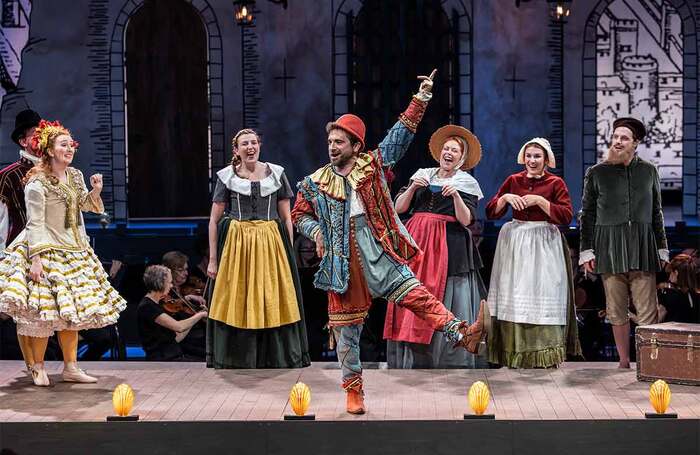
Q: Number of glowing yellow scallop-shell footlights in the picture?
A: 4